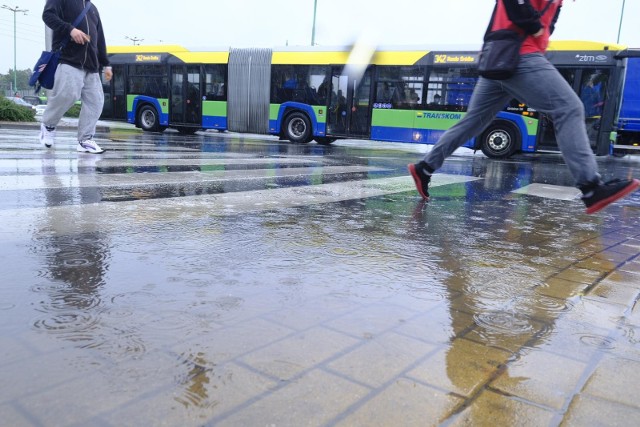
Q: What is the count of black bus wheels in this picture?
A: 3